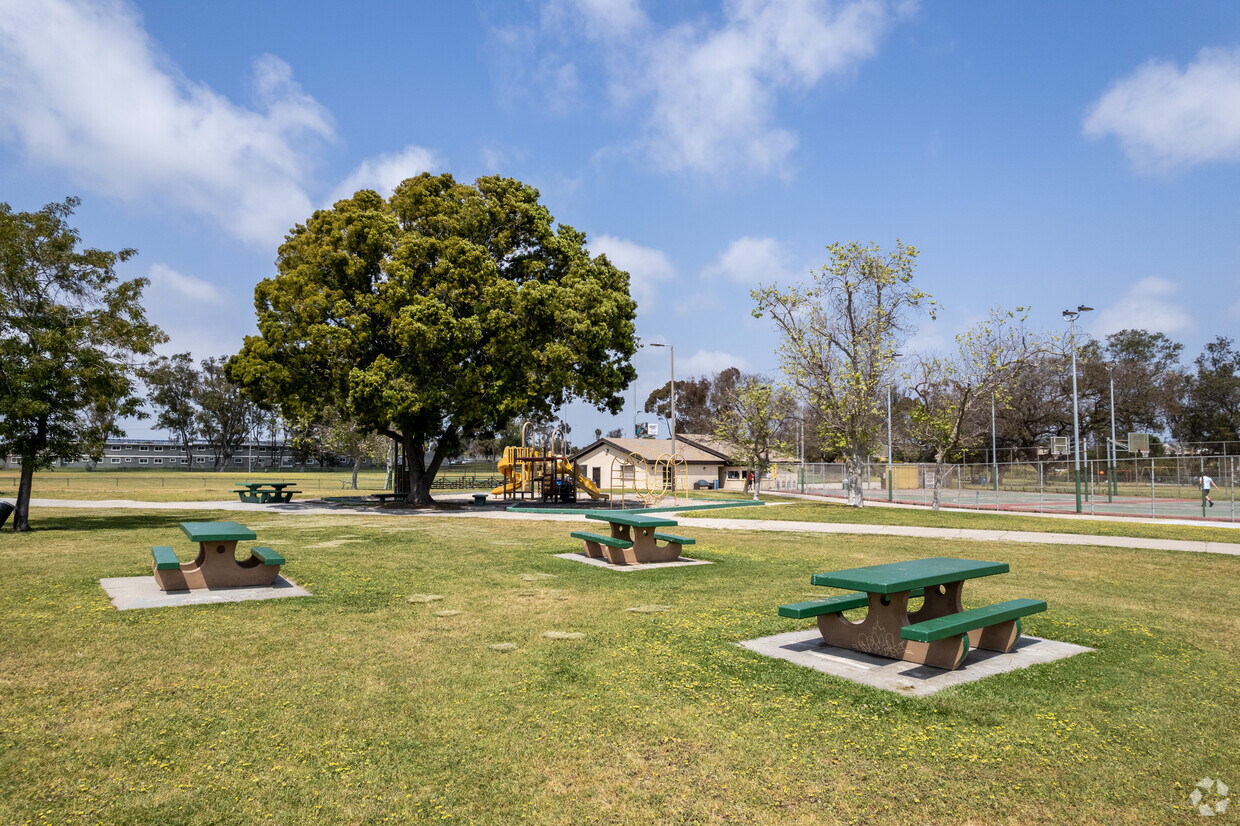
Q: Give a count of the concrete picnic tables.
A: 4